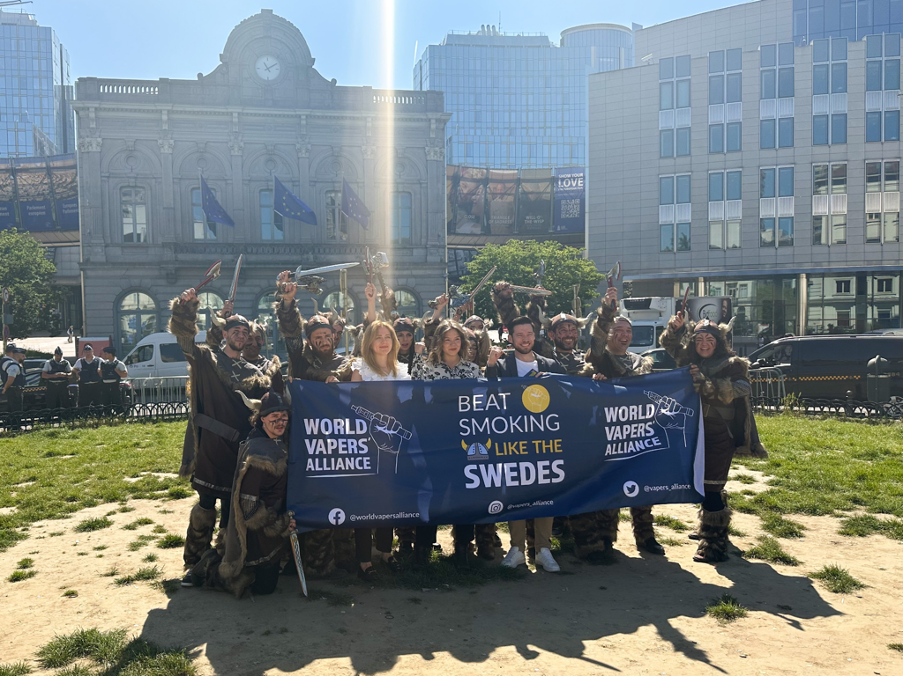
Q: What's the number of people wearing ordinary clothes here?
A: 3